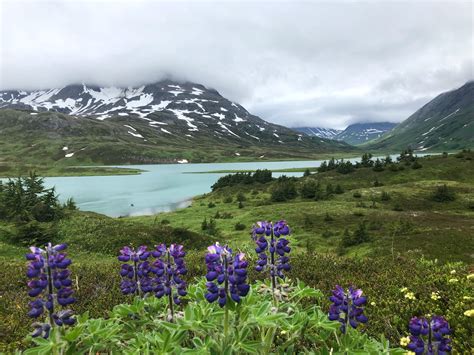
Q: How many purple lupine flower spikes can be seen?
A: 7